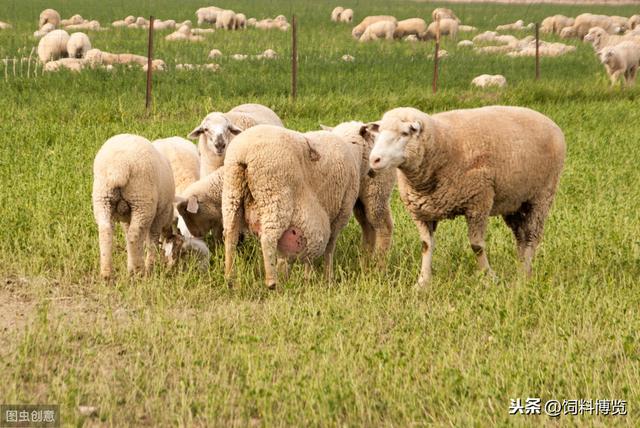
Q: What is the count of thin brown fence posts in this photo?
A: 4